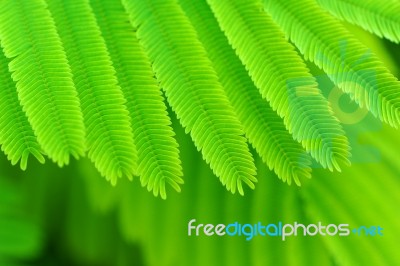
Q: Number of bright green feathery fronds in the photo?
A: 9